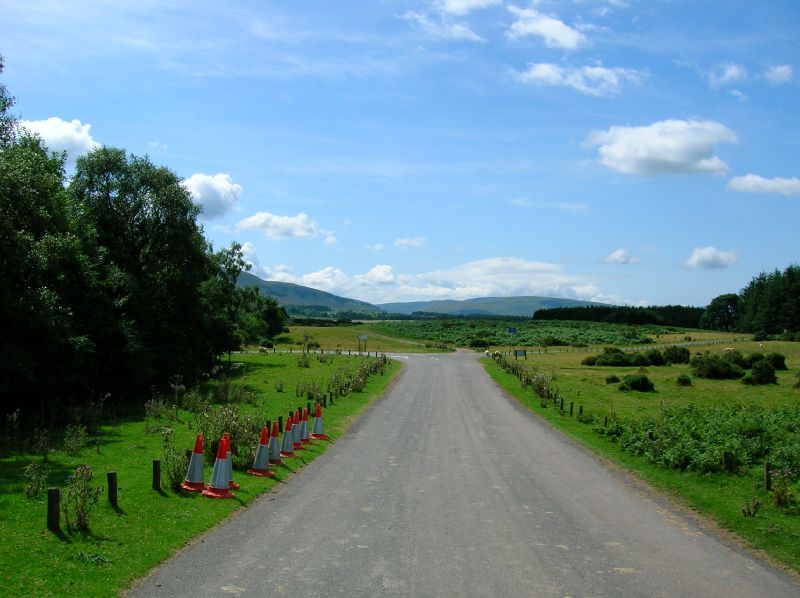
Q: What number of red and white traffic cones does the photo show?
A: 9